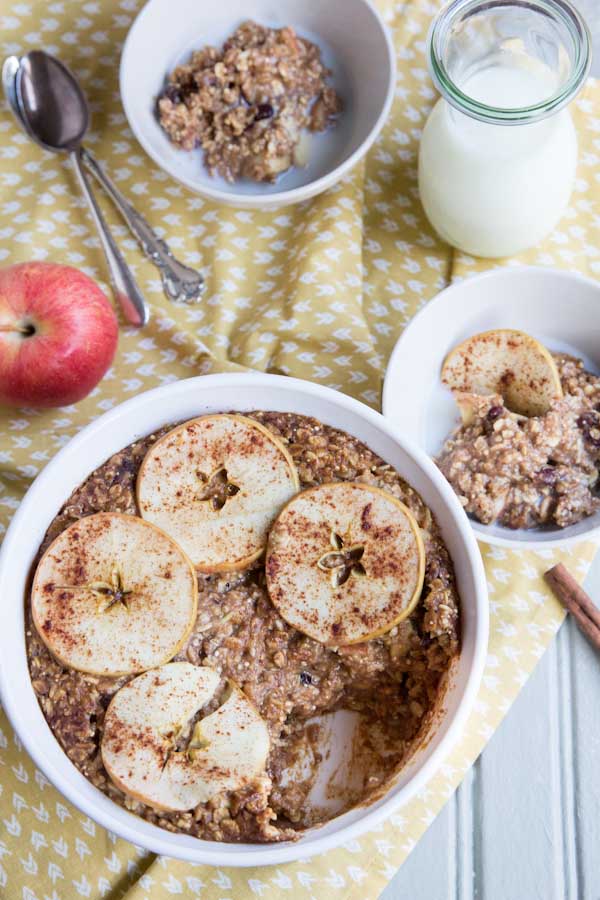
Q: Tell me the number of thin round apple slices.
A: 5